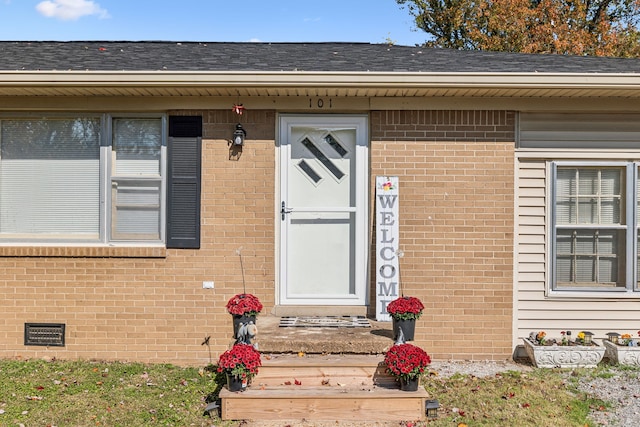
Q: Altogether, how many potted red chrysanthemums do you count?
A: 4